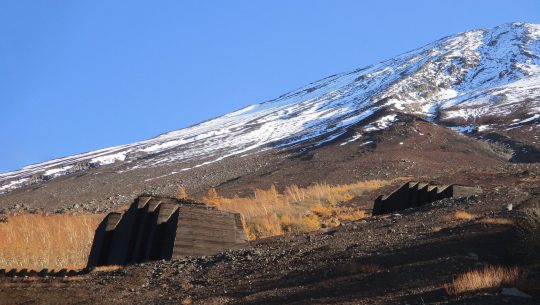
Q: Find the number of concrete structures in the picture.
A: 2